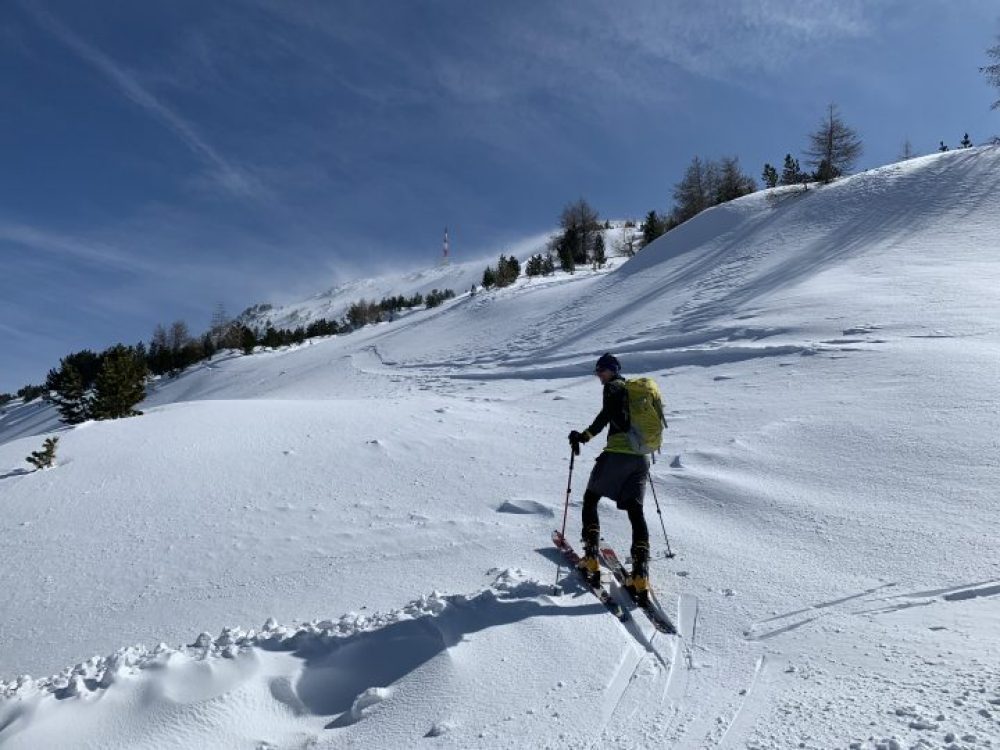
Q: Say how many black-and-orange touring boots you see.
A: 2